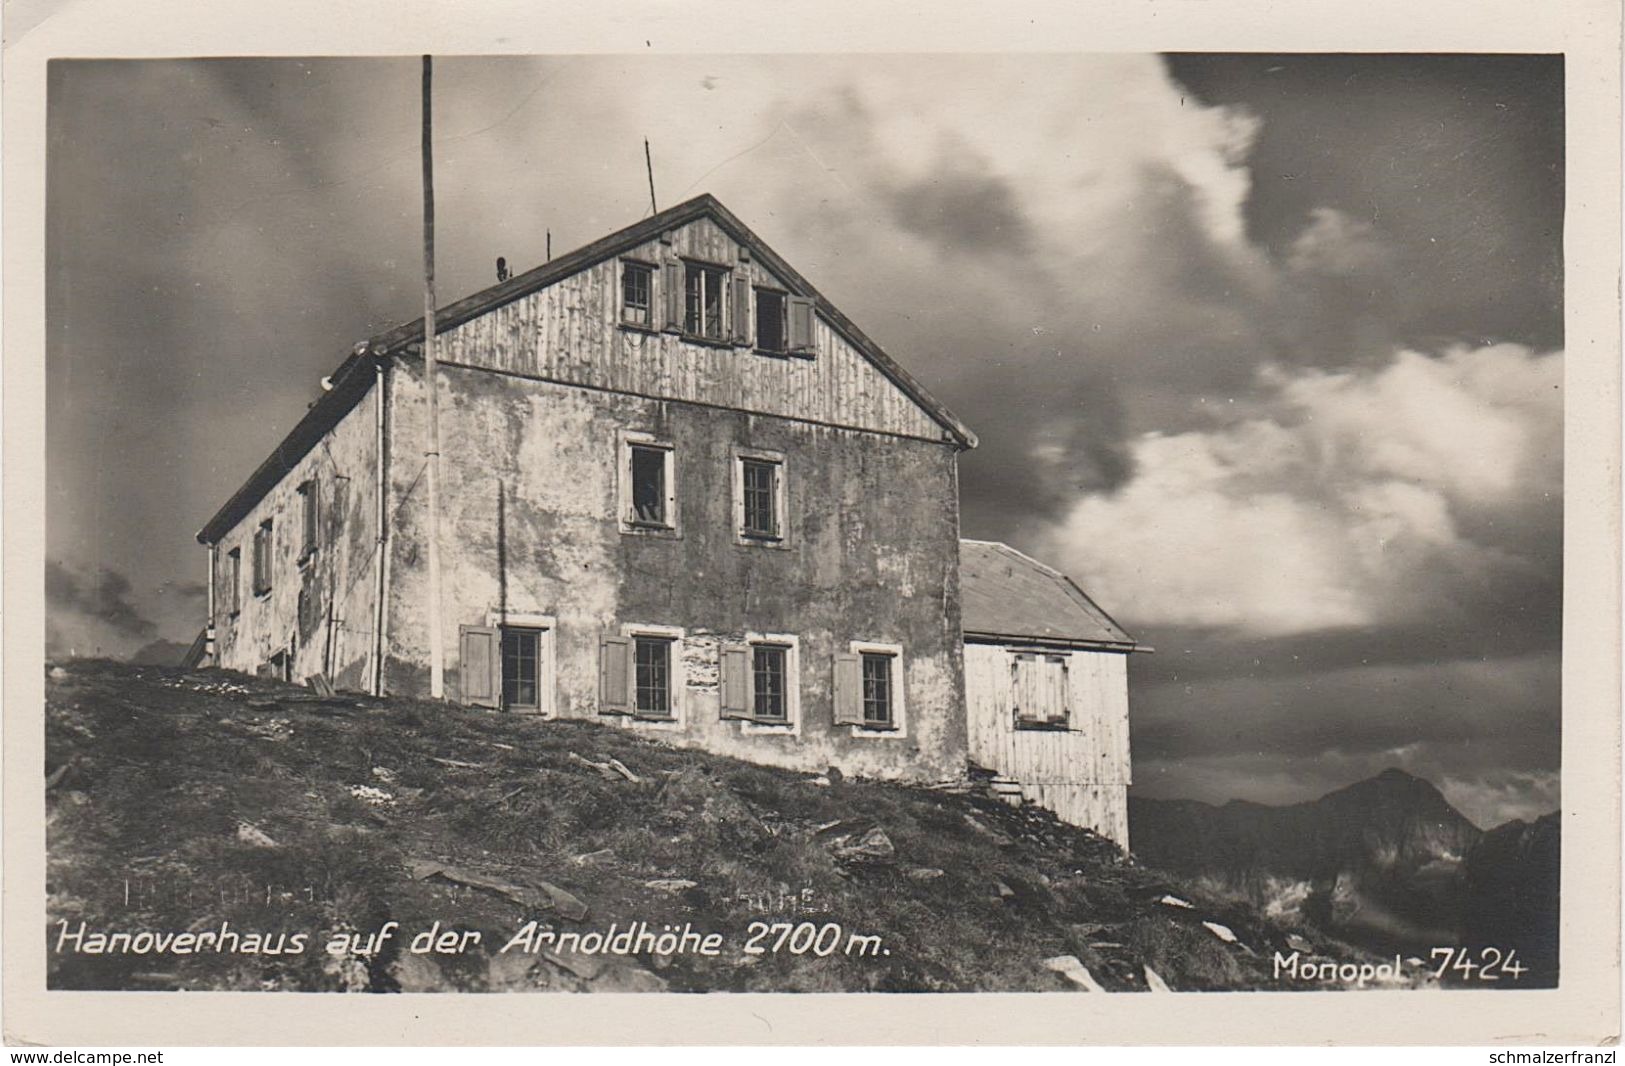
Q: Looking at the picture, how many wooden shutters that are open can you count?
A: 7